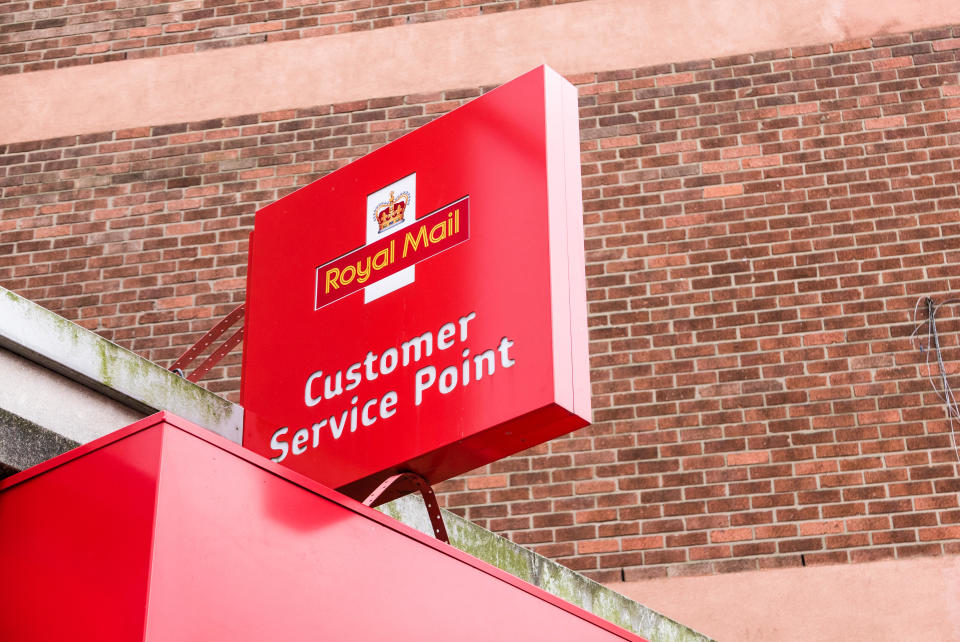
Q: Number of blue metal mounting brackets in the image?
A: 0